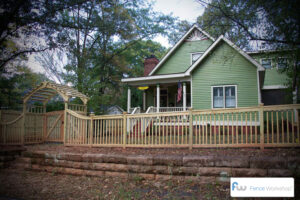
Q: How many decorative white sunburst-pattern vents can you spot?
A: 1